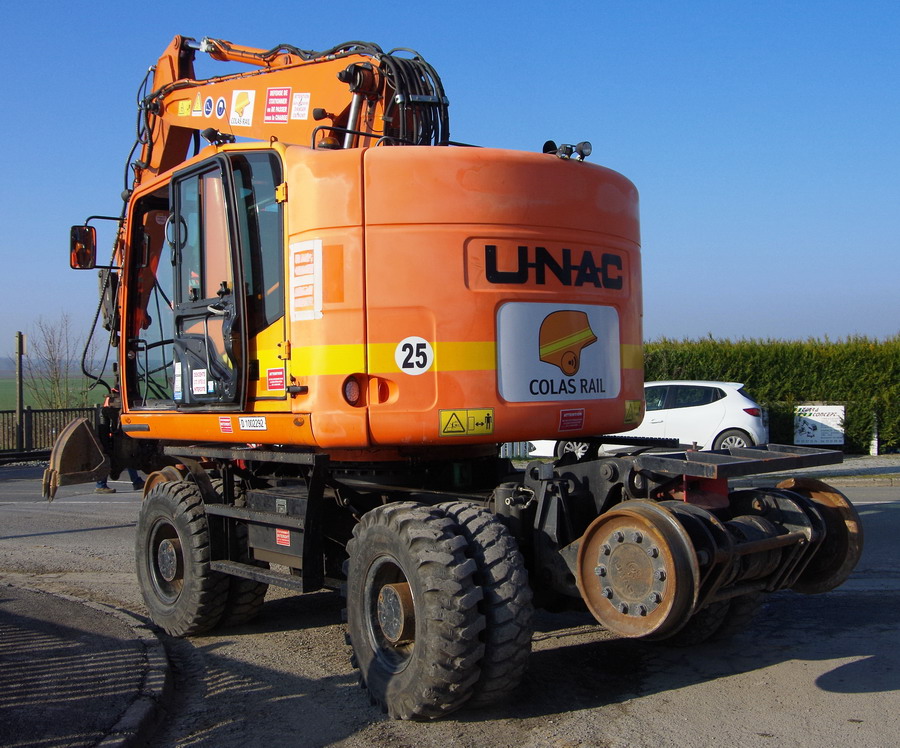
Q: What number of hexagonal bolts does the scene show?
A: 10